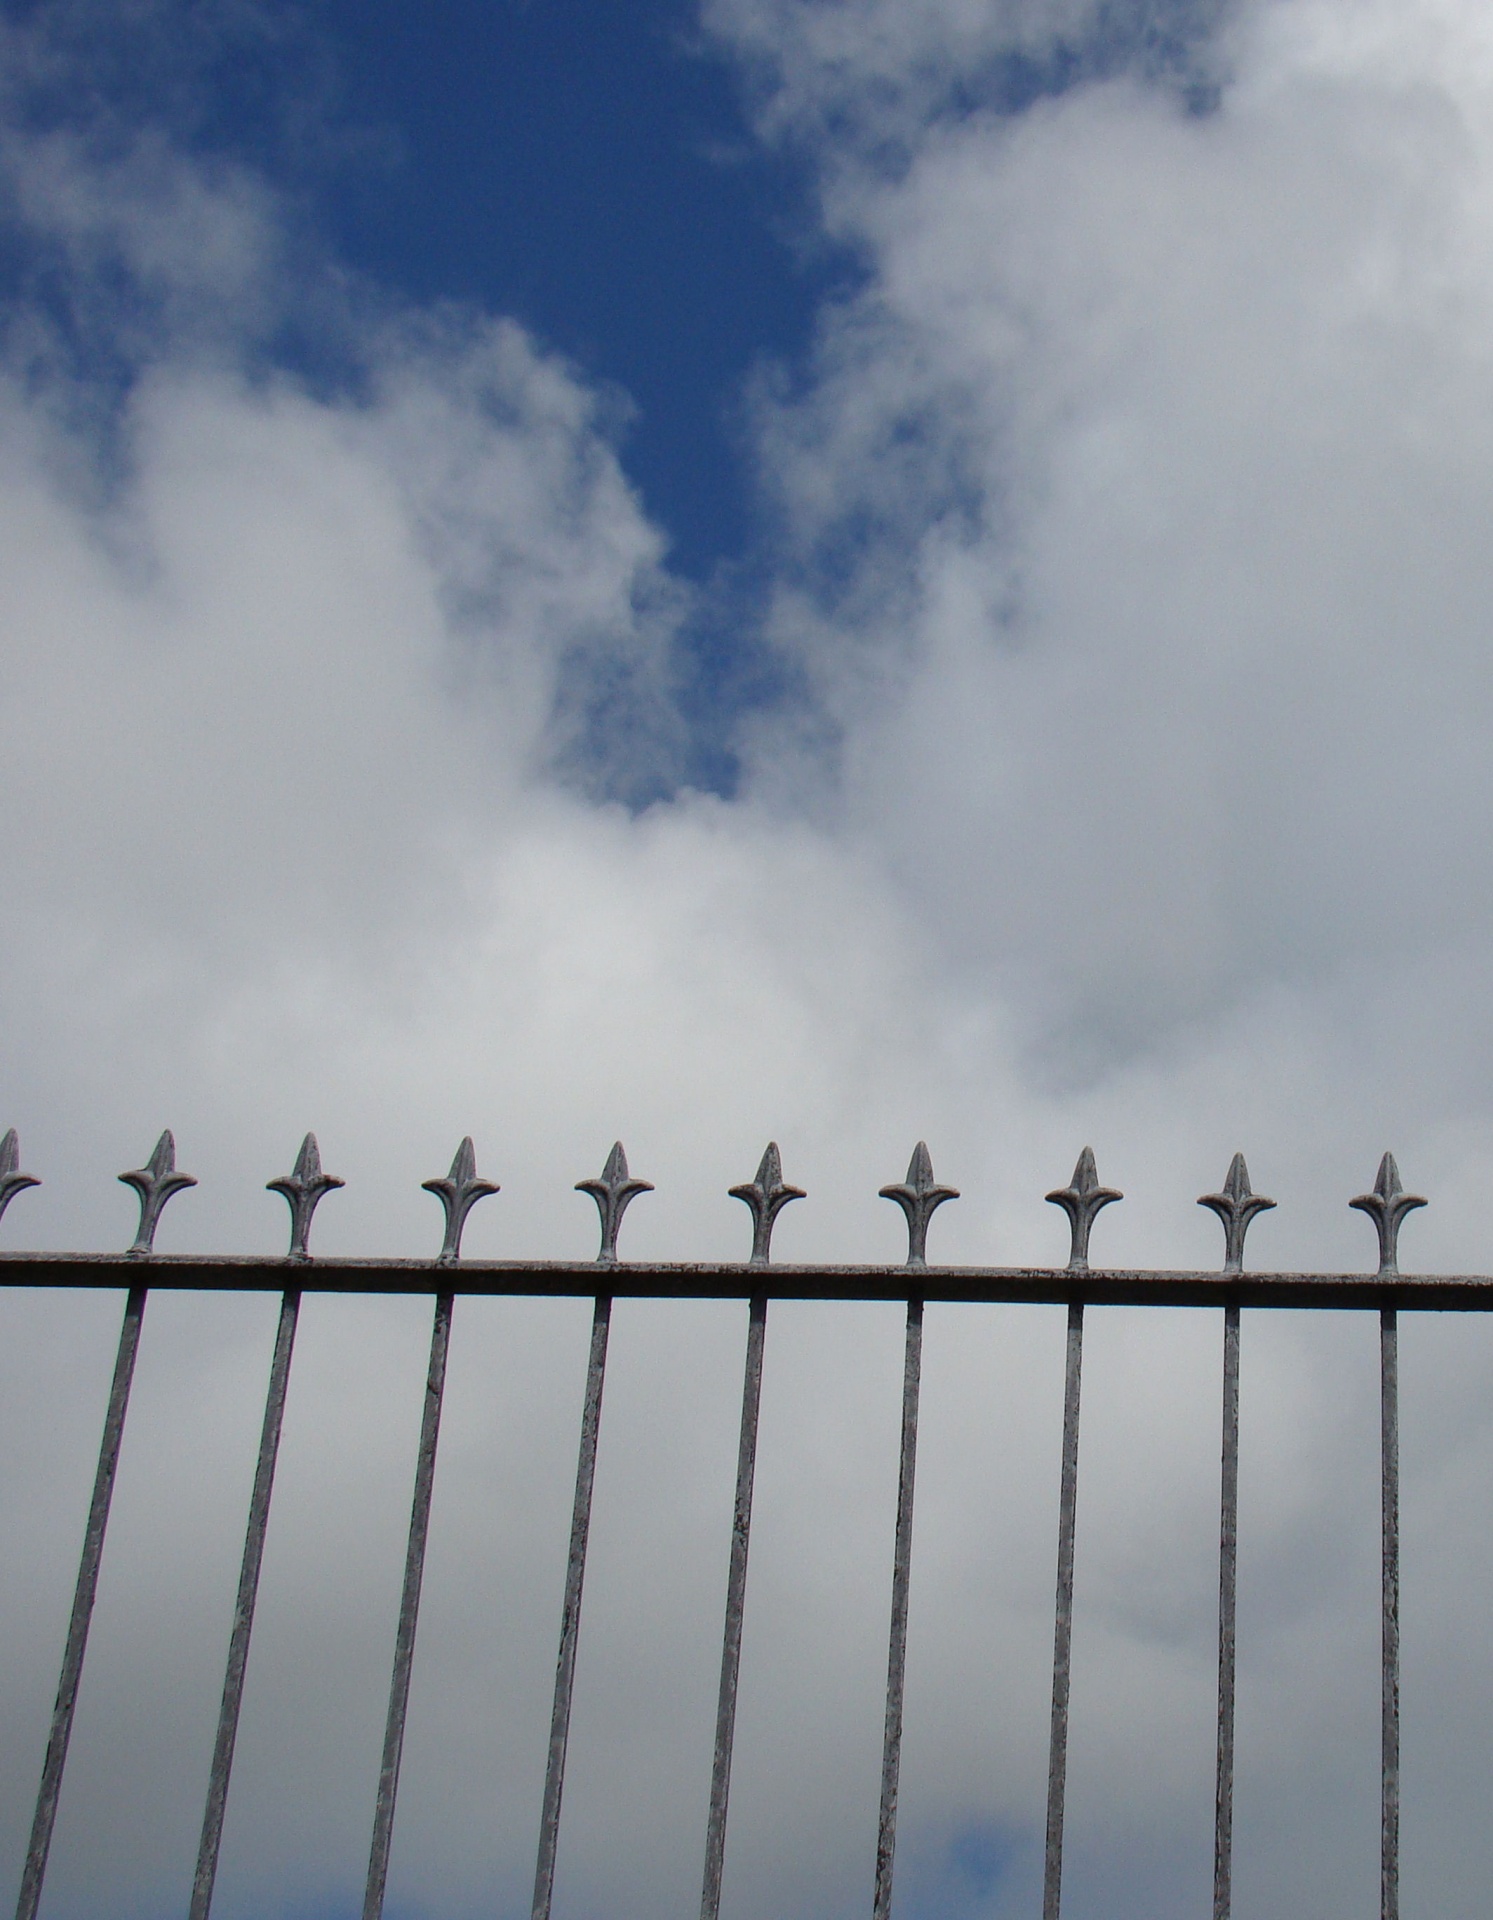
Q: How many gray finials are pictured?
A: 10